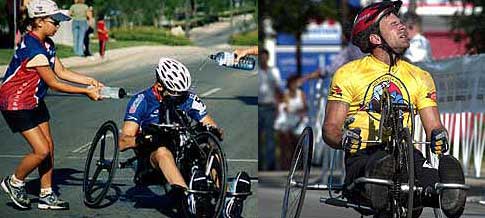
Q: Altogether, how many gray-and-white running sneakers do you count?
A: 2